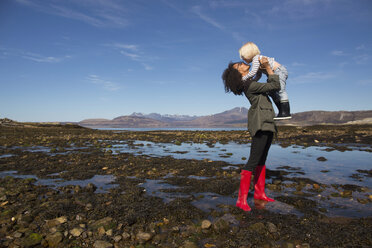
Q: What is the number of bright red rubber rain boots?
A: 2